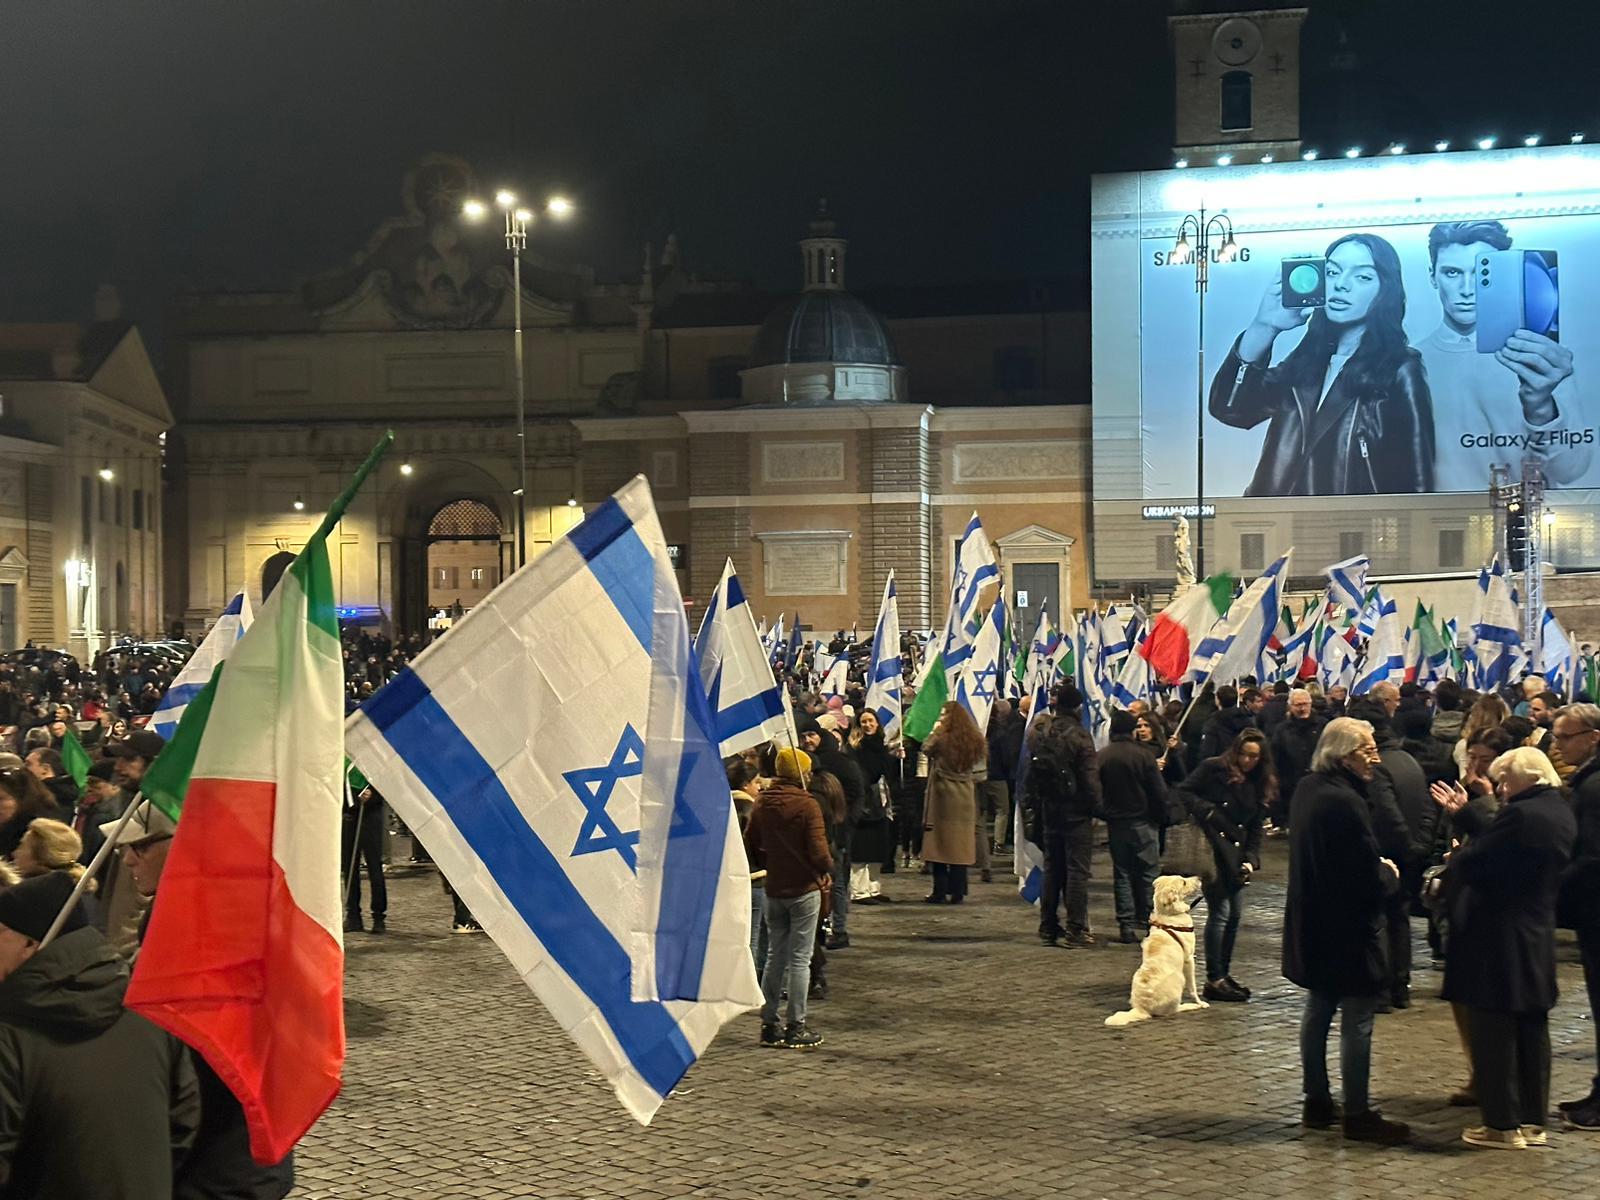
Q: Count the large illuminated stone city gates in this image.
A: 1